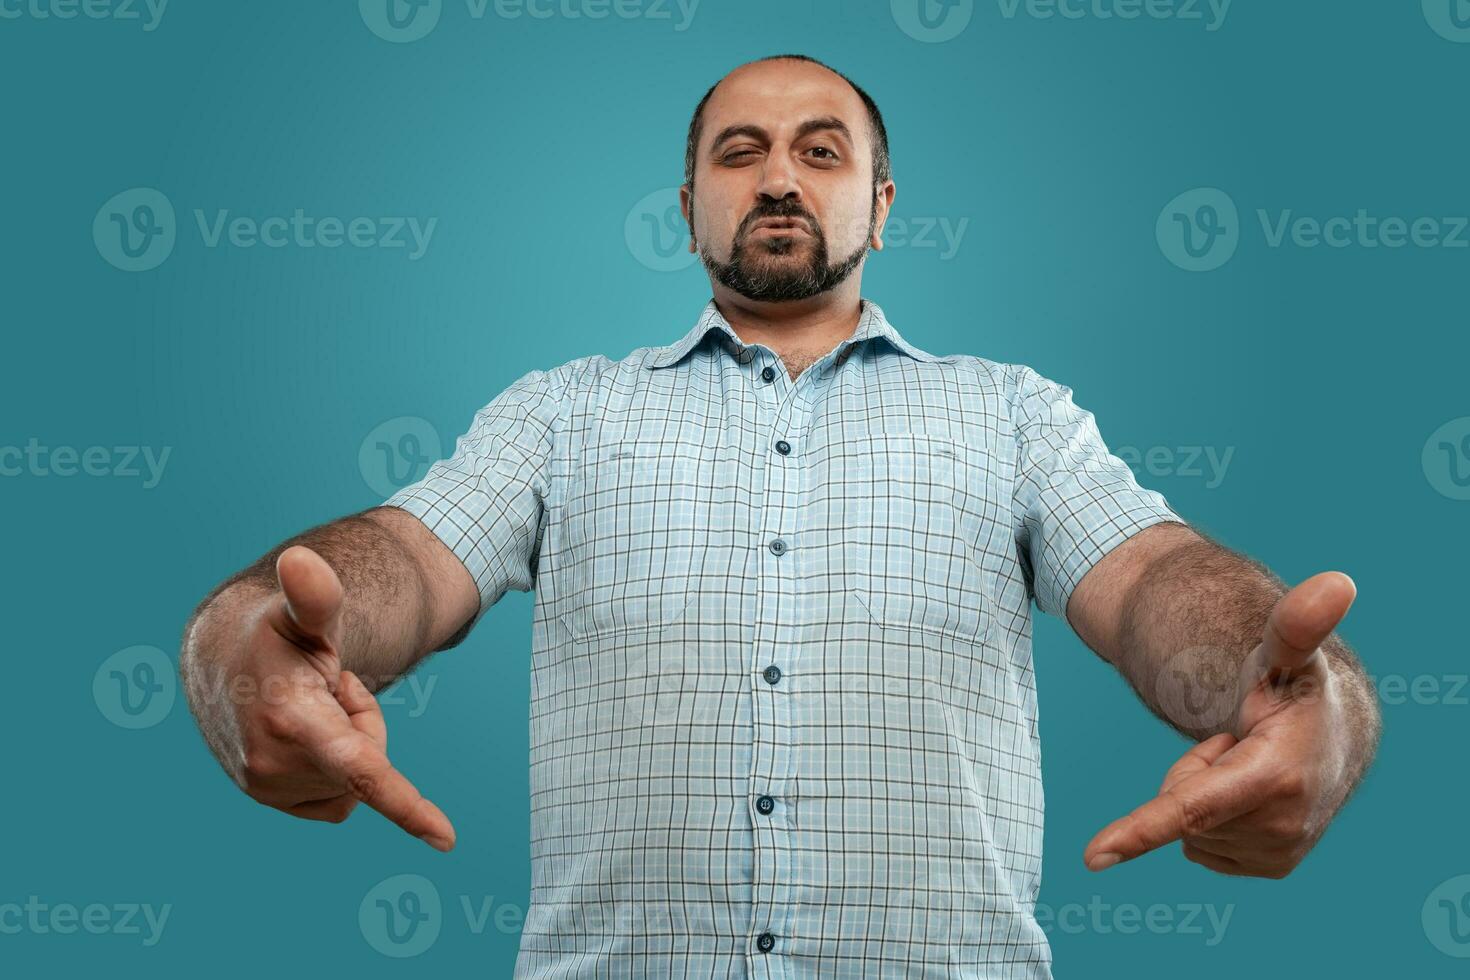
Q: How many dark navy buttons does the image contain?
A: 6